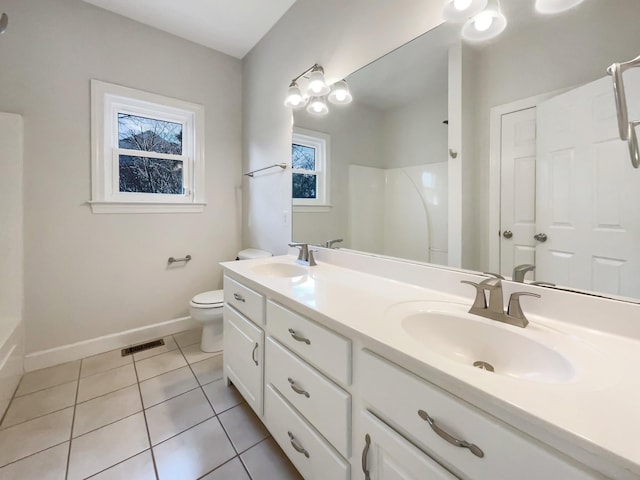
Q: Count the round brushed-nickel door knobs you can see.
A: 2